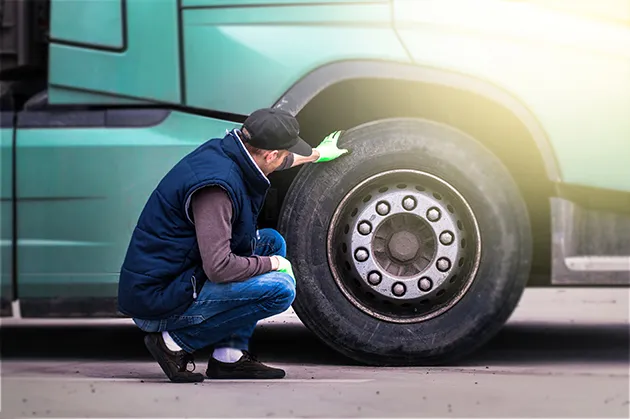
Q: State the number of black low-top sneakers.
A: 2